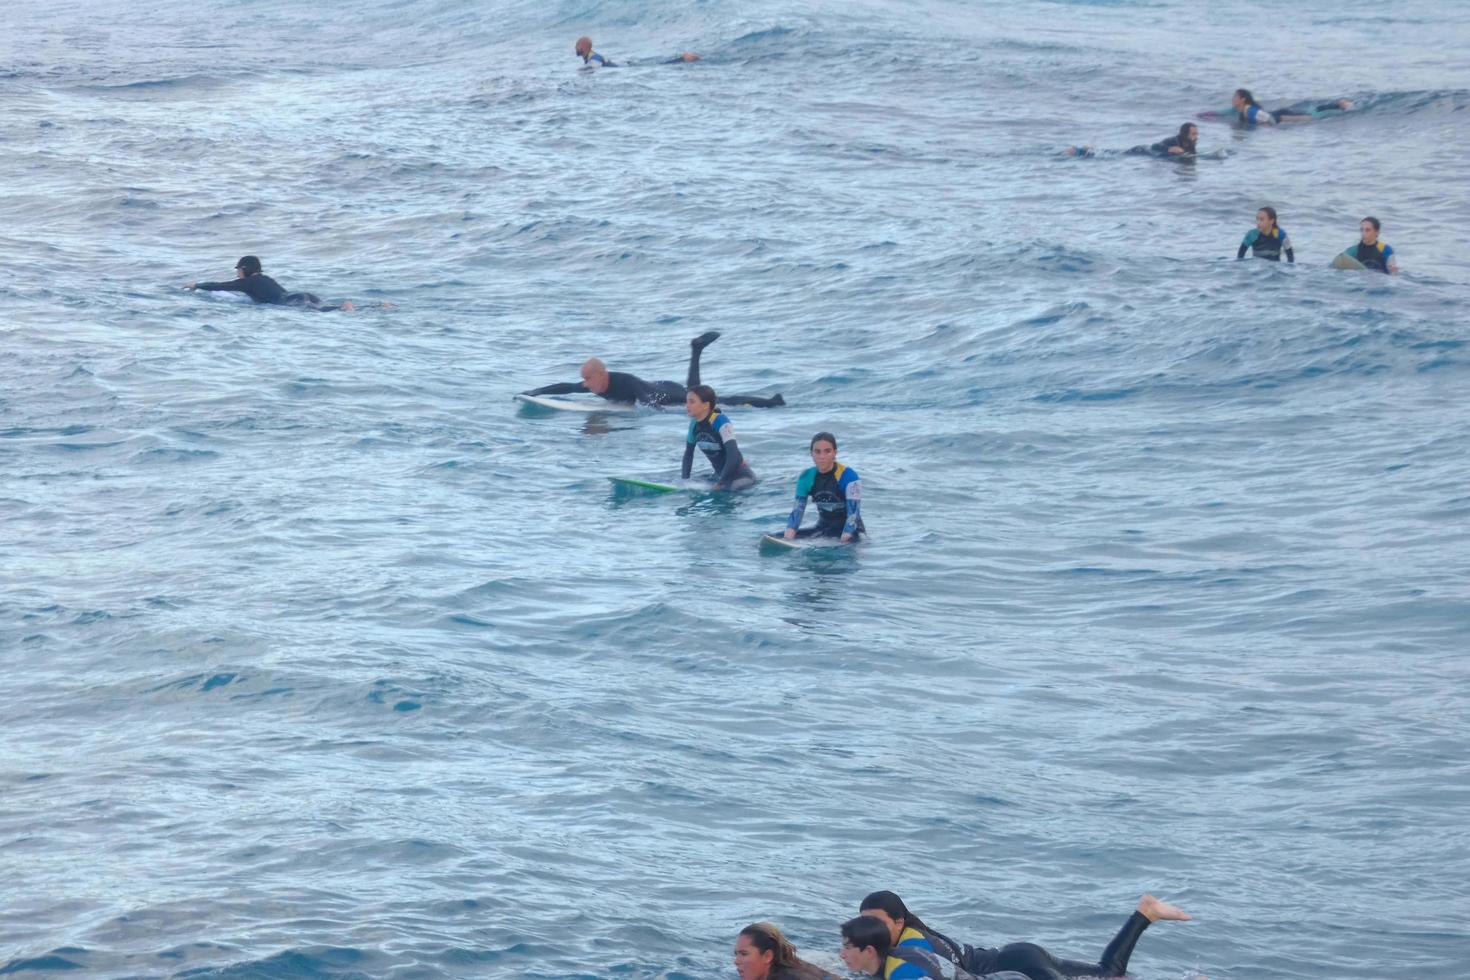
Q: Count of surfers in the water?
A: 12